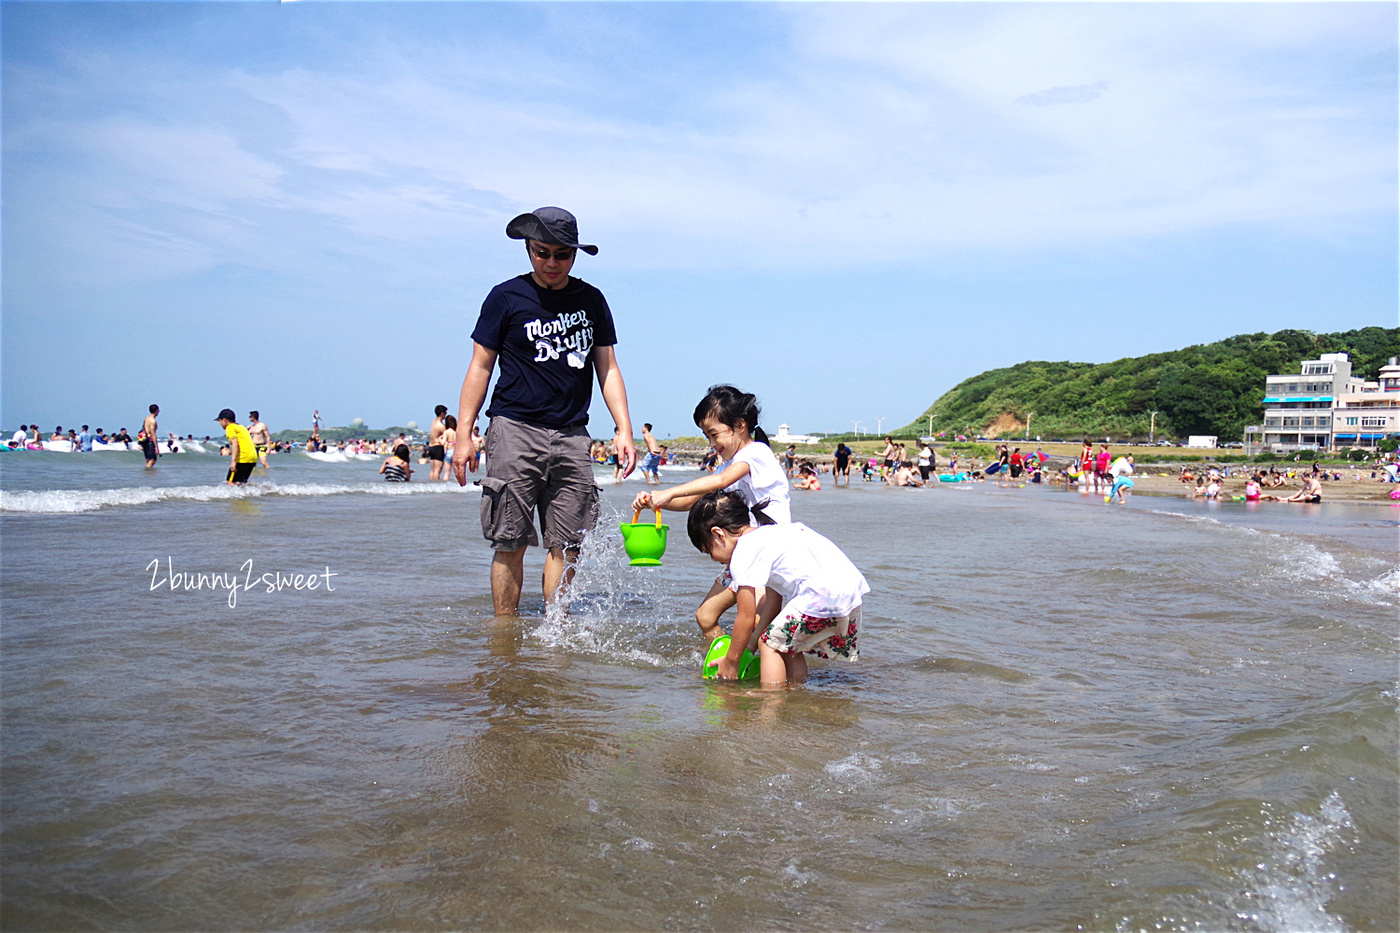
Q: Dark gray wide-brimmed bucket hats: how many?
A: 1